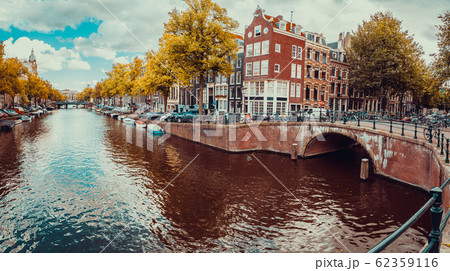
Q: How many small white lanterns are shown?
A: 0